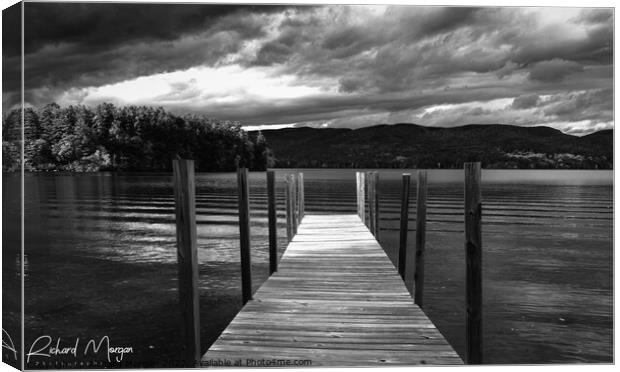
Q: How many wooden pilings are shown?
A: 12